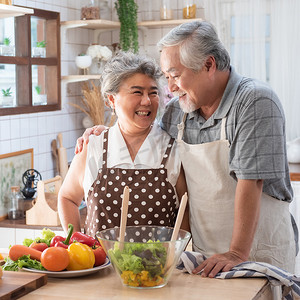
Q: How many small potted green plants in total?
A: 4